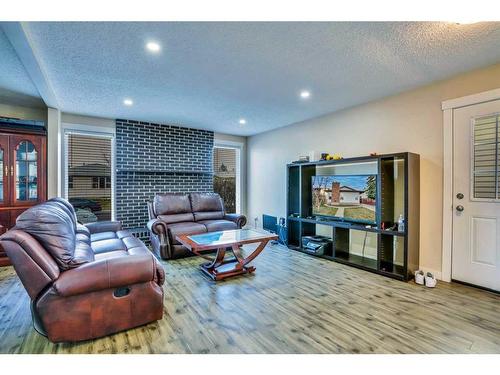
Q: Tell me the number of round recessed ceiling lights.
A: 4